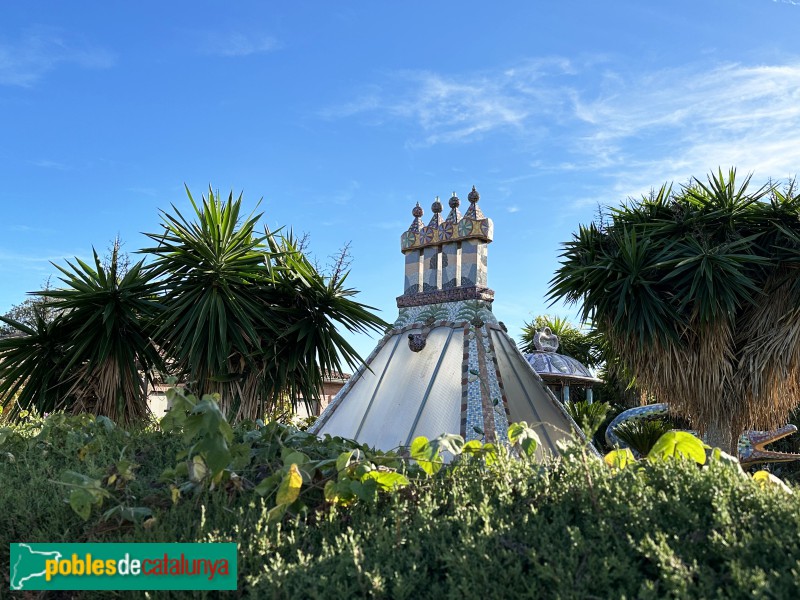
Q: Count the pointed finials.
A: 4